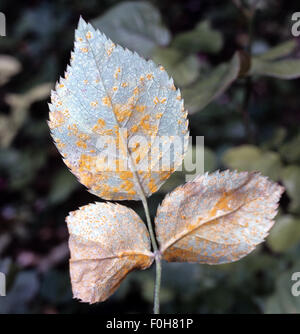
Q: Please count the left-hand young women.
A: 0